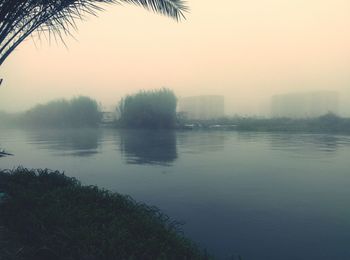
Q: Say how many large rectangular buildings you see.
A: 2